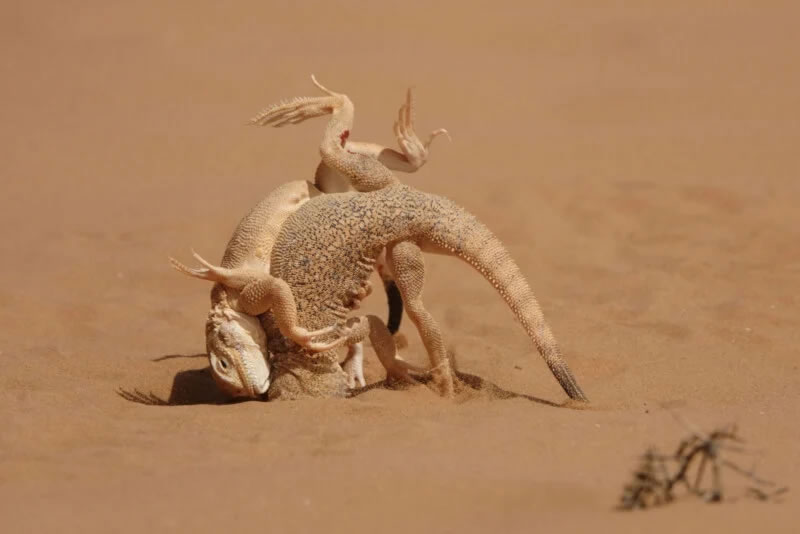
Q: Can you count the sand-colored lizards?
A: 2